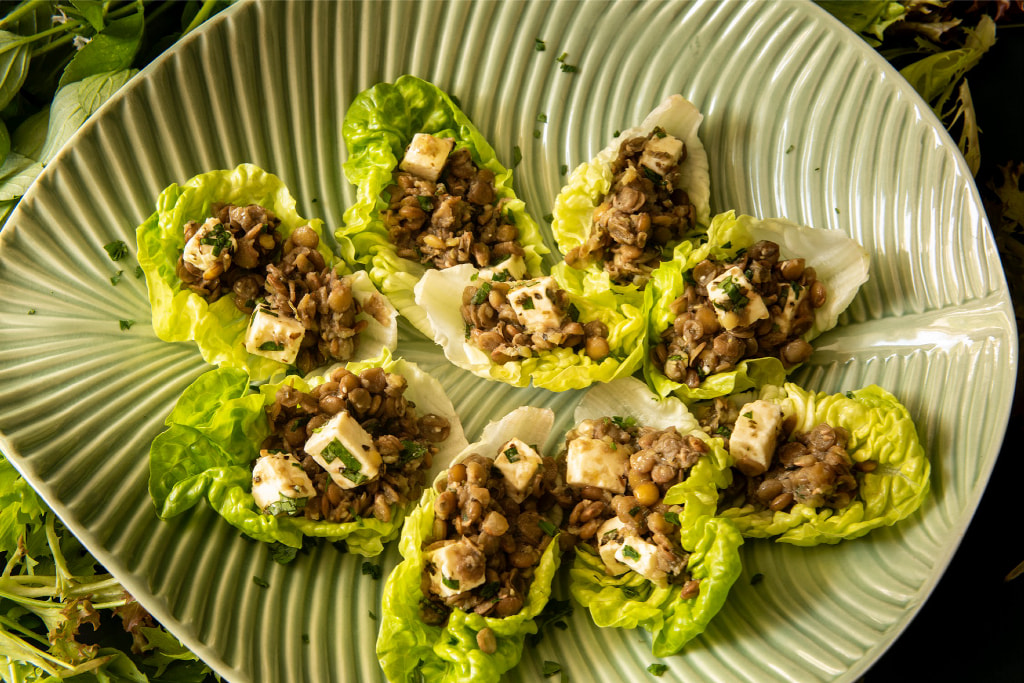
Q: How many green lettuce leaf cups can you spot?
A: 9